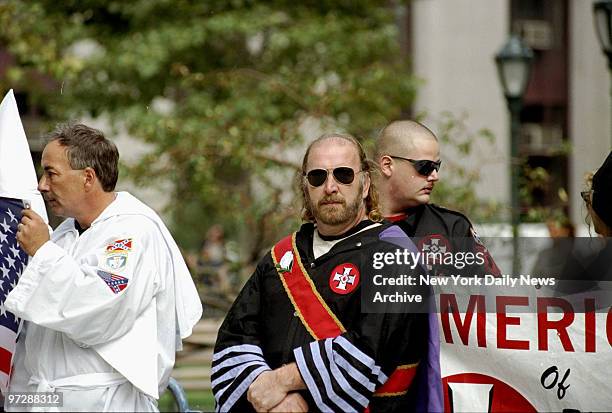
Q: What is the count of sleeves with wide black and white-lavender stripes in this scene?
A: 2